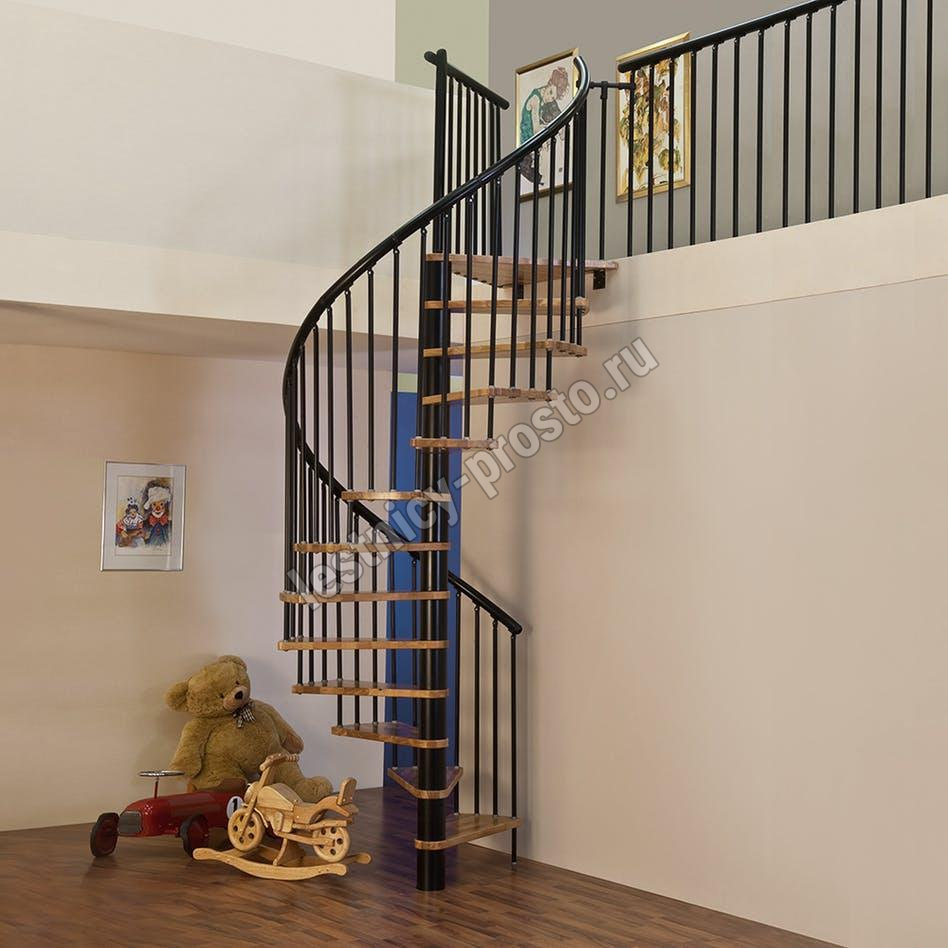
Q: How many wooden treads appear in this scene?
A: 13